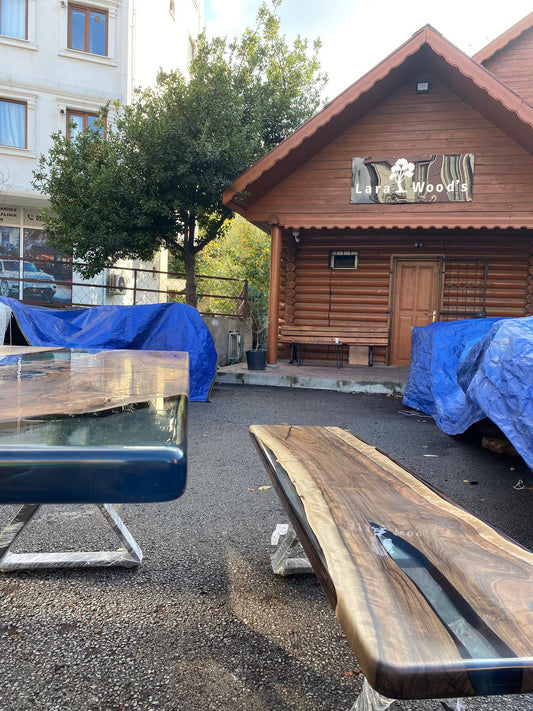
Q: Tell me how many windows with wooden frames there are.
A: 4